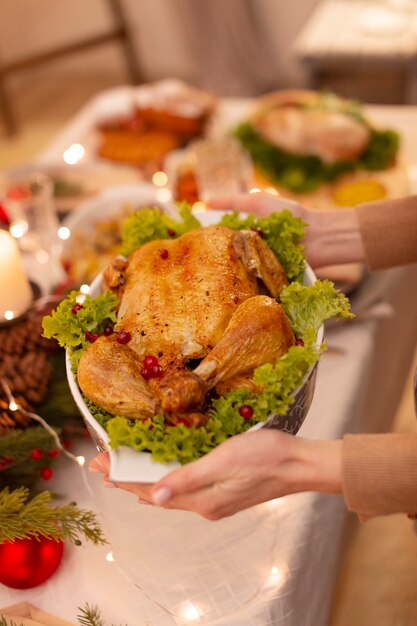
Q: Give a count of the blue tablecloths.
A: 0